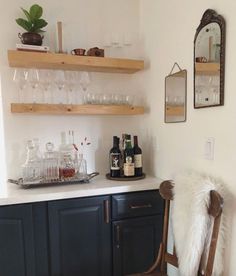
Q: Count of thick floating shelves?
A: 2